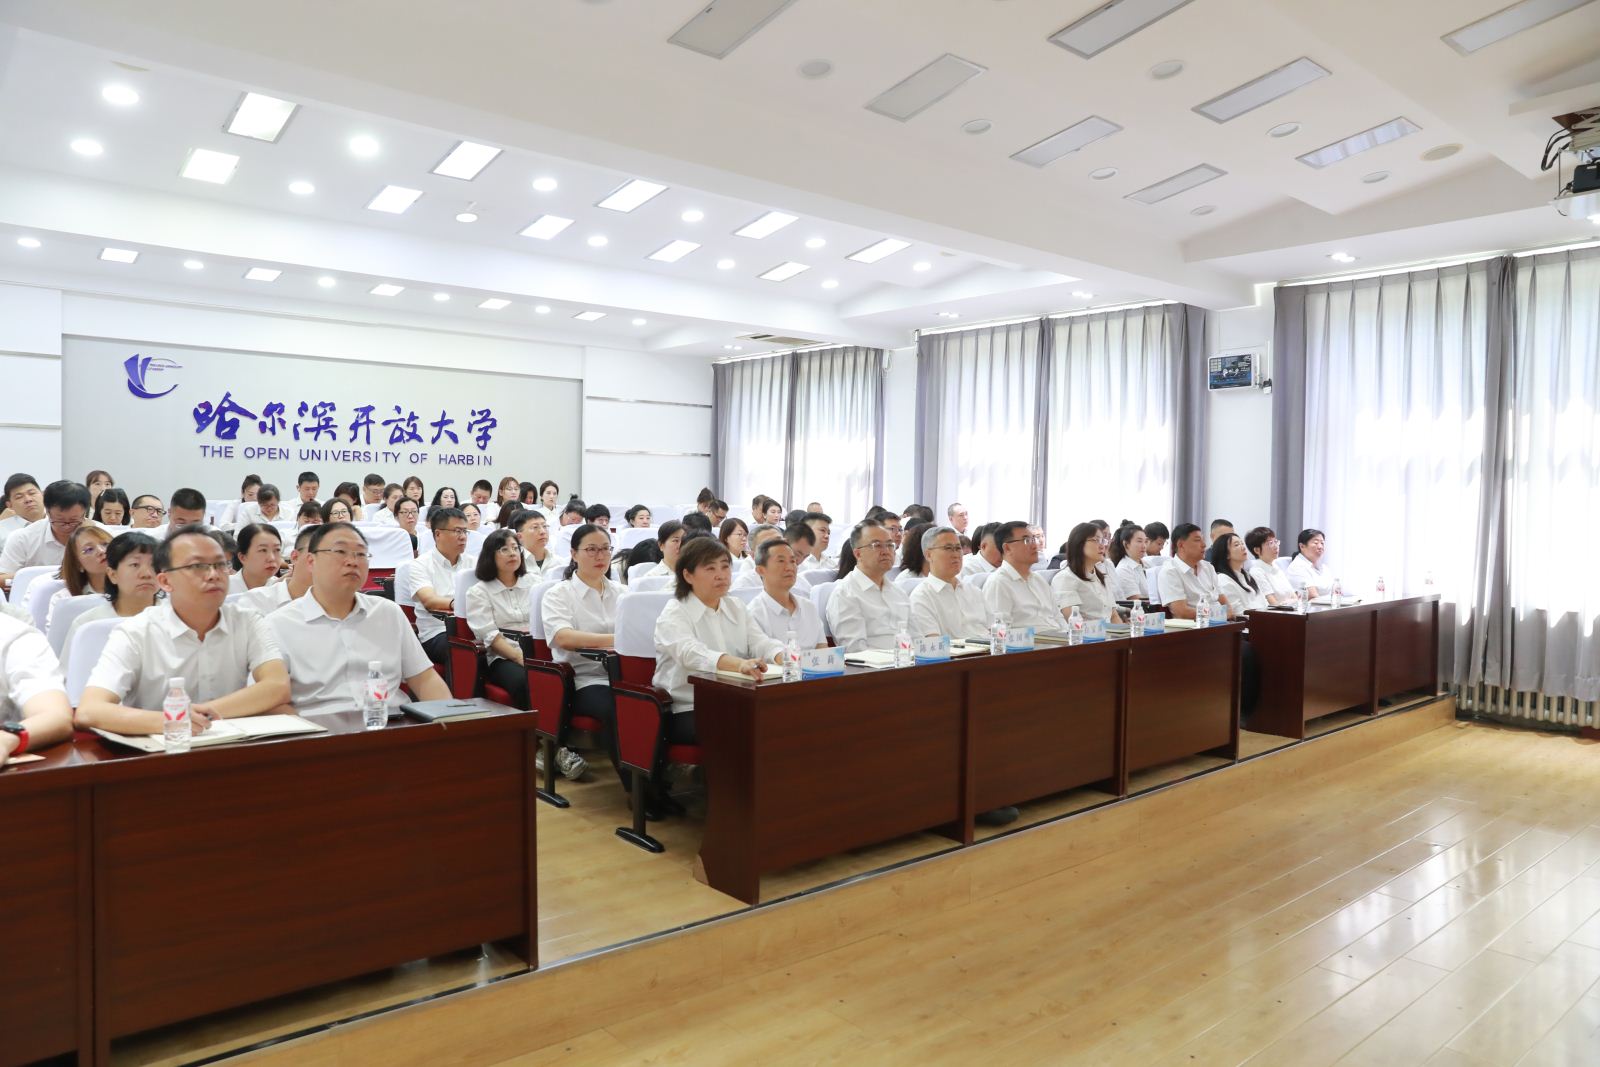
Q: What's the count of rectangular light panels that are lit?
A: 15